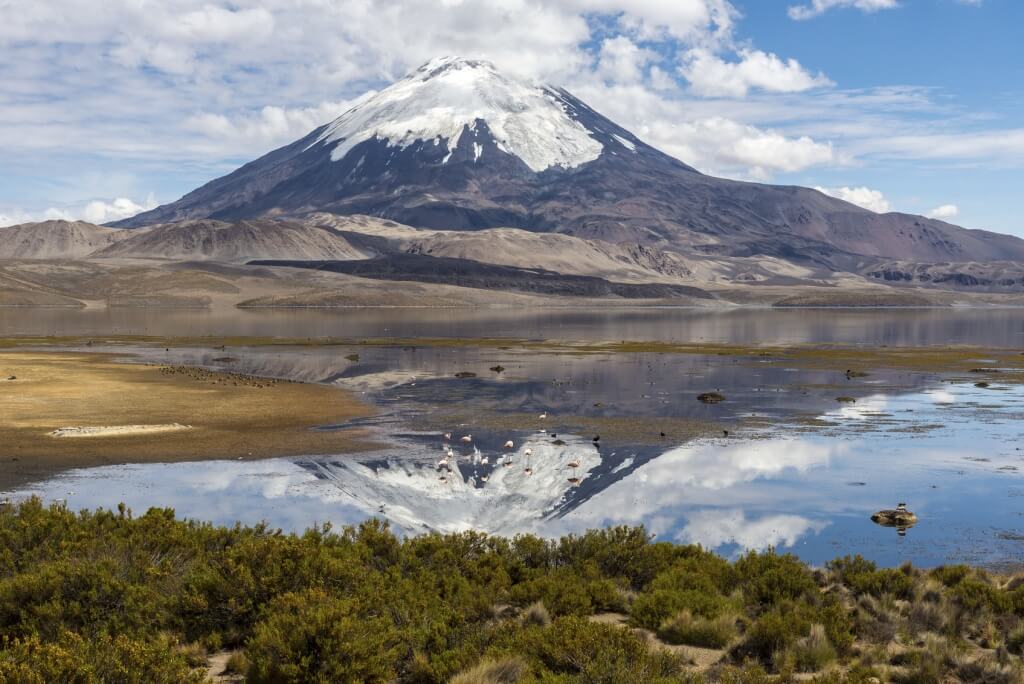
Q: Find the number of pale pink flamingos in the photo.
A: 9